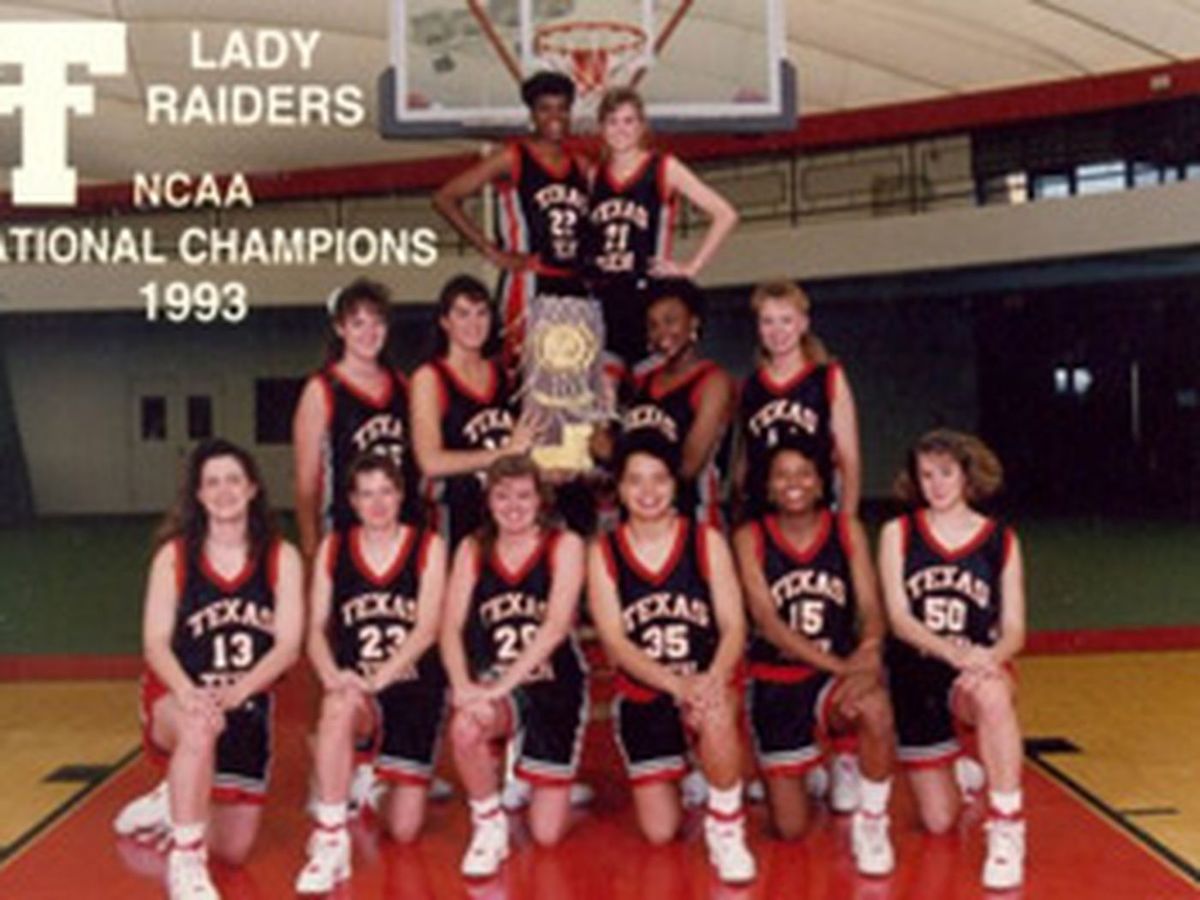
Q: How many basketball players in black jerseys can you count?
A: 12